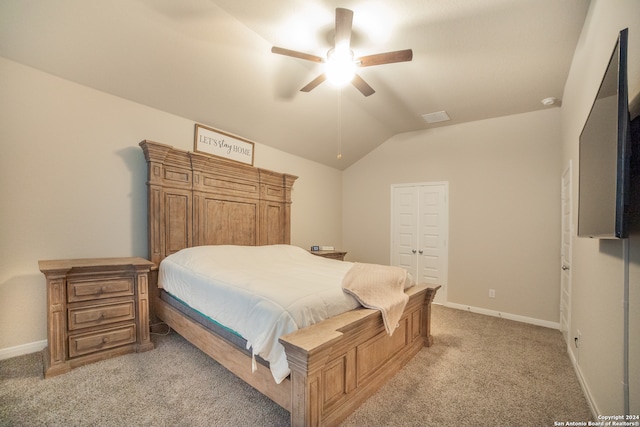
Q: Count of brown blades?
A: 5